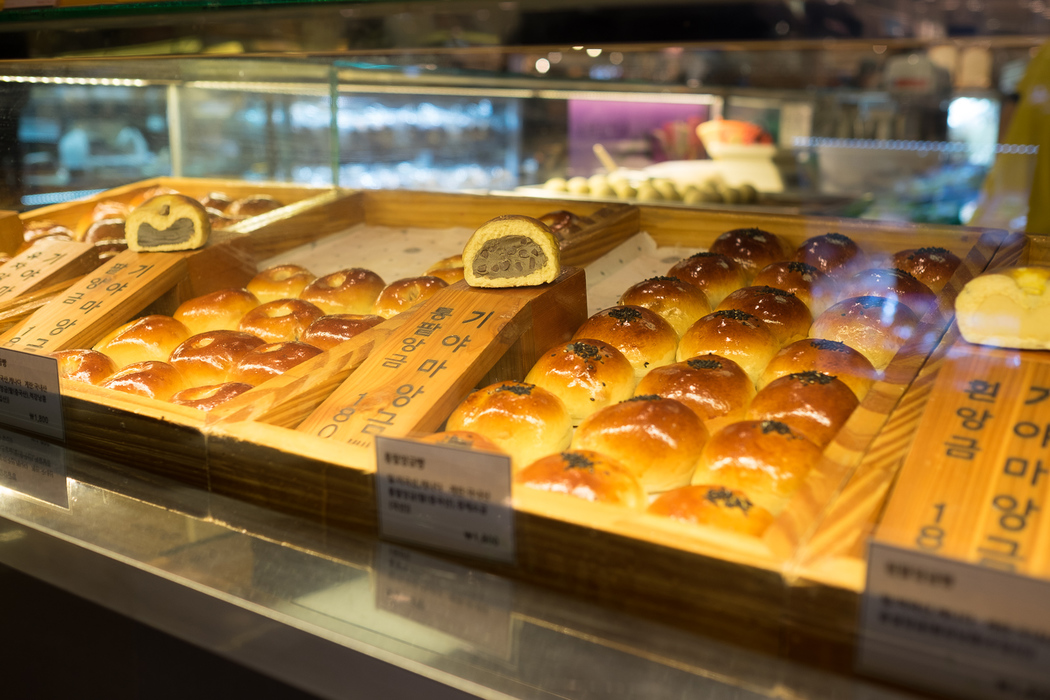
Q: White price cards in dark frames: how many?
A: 3